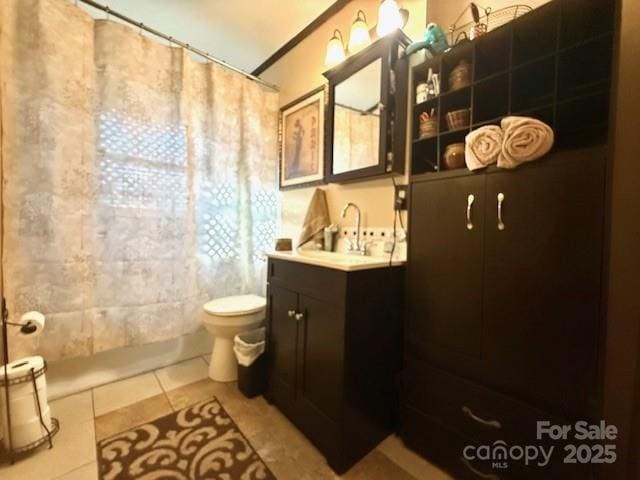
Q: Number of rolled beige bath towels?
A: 2